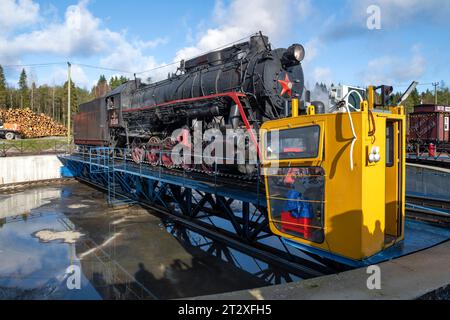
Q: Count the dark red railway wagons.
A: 1